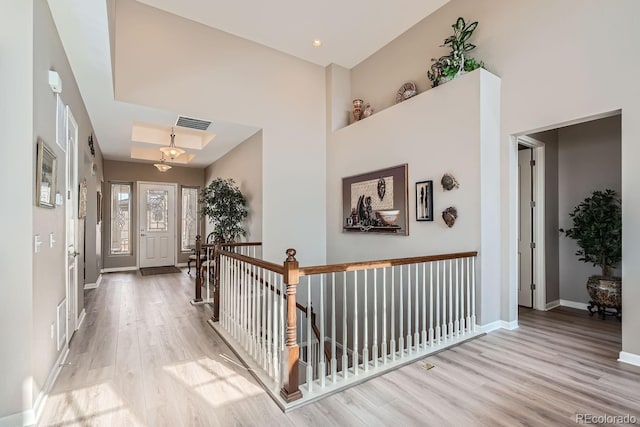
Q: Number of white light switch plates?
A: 2